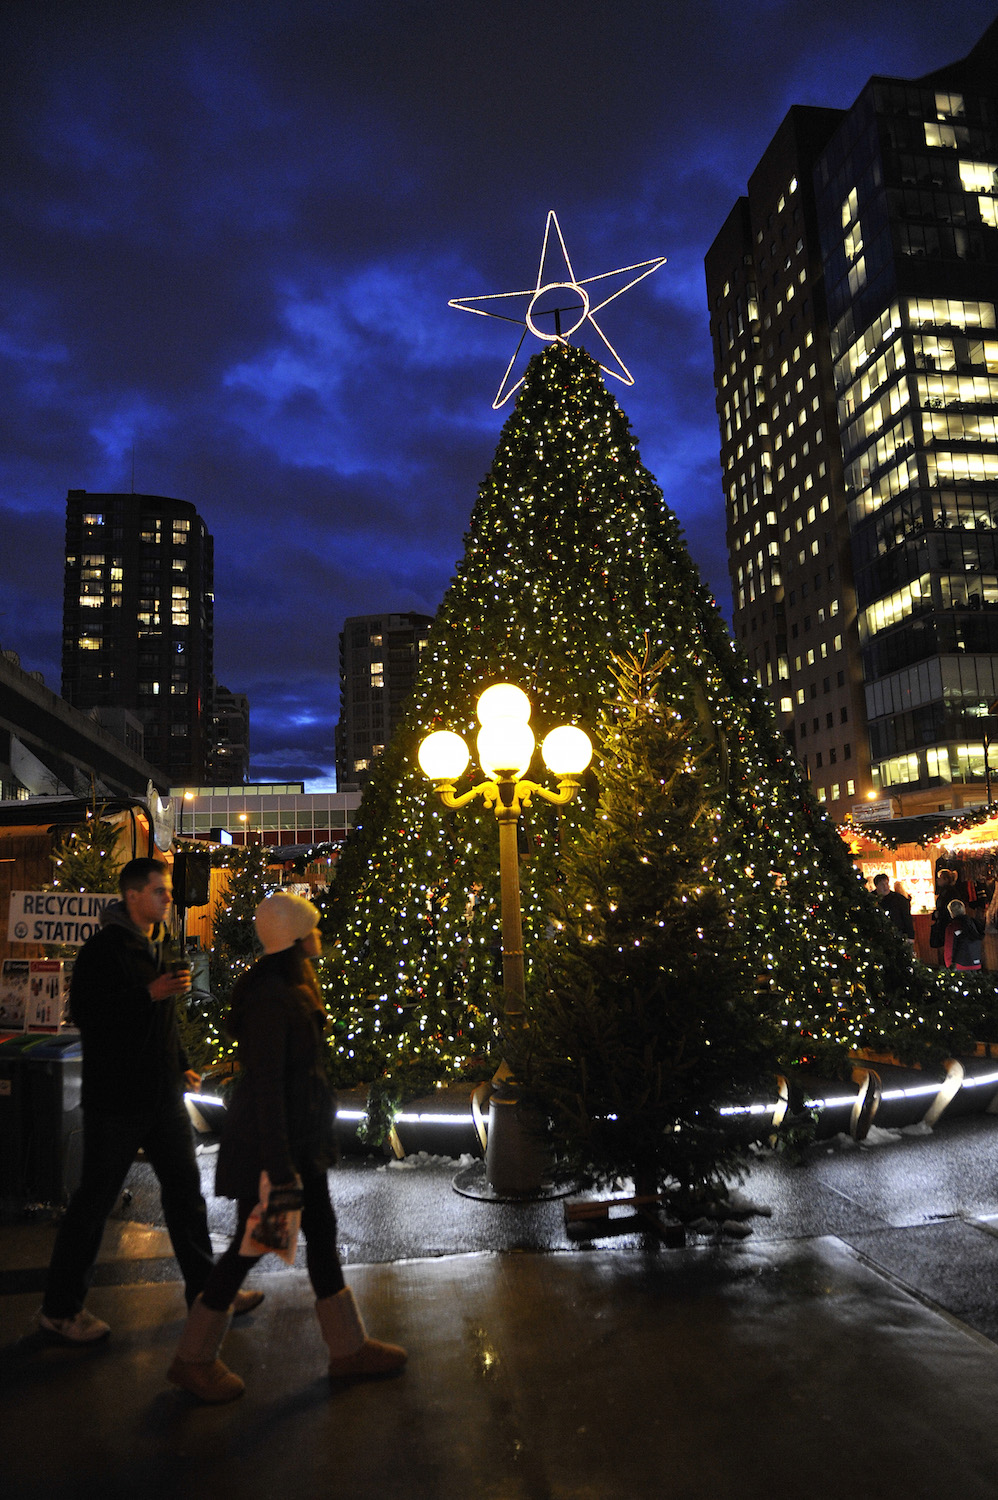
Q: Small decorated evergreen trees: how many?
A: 3